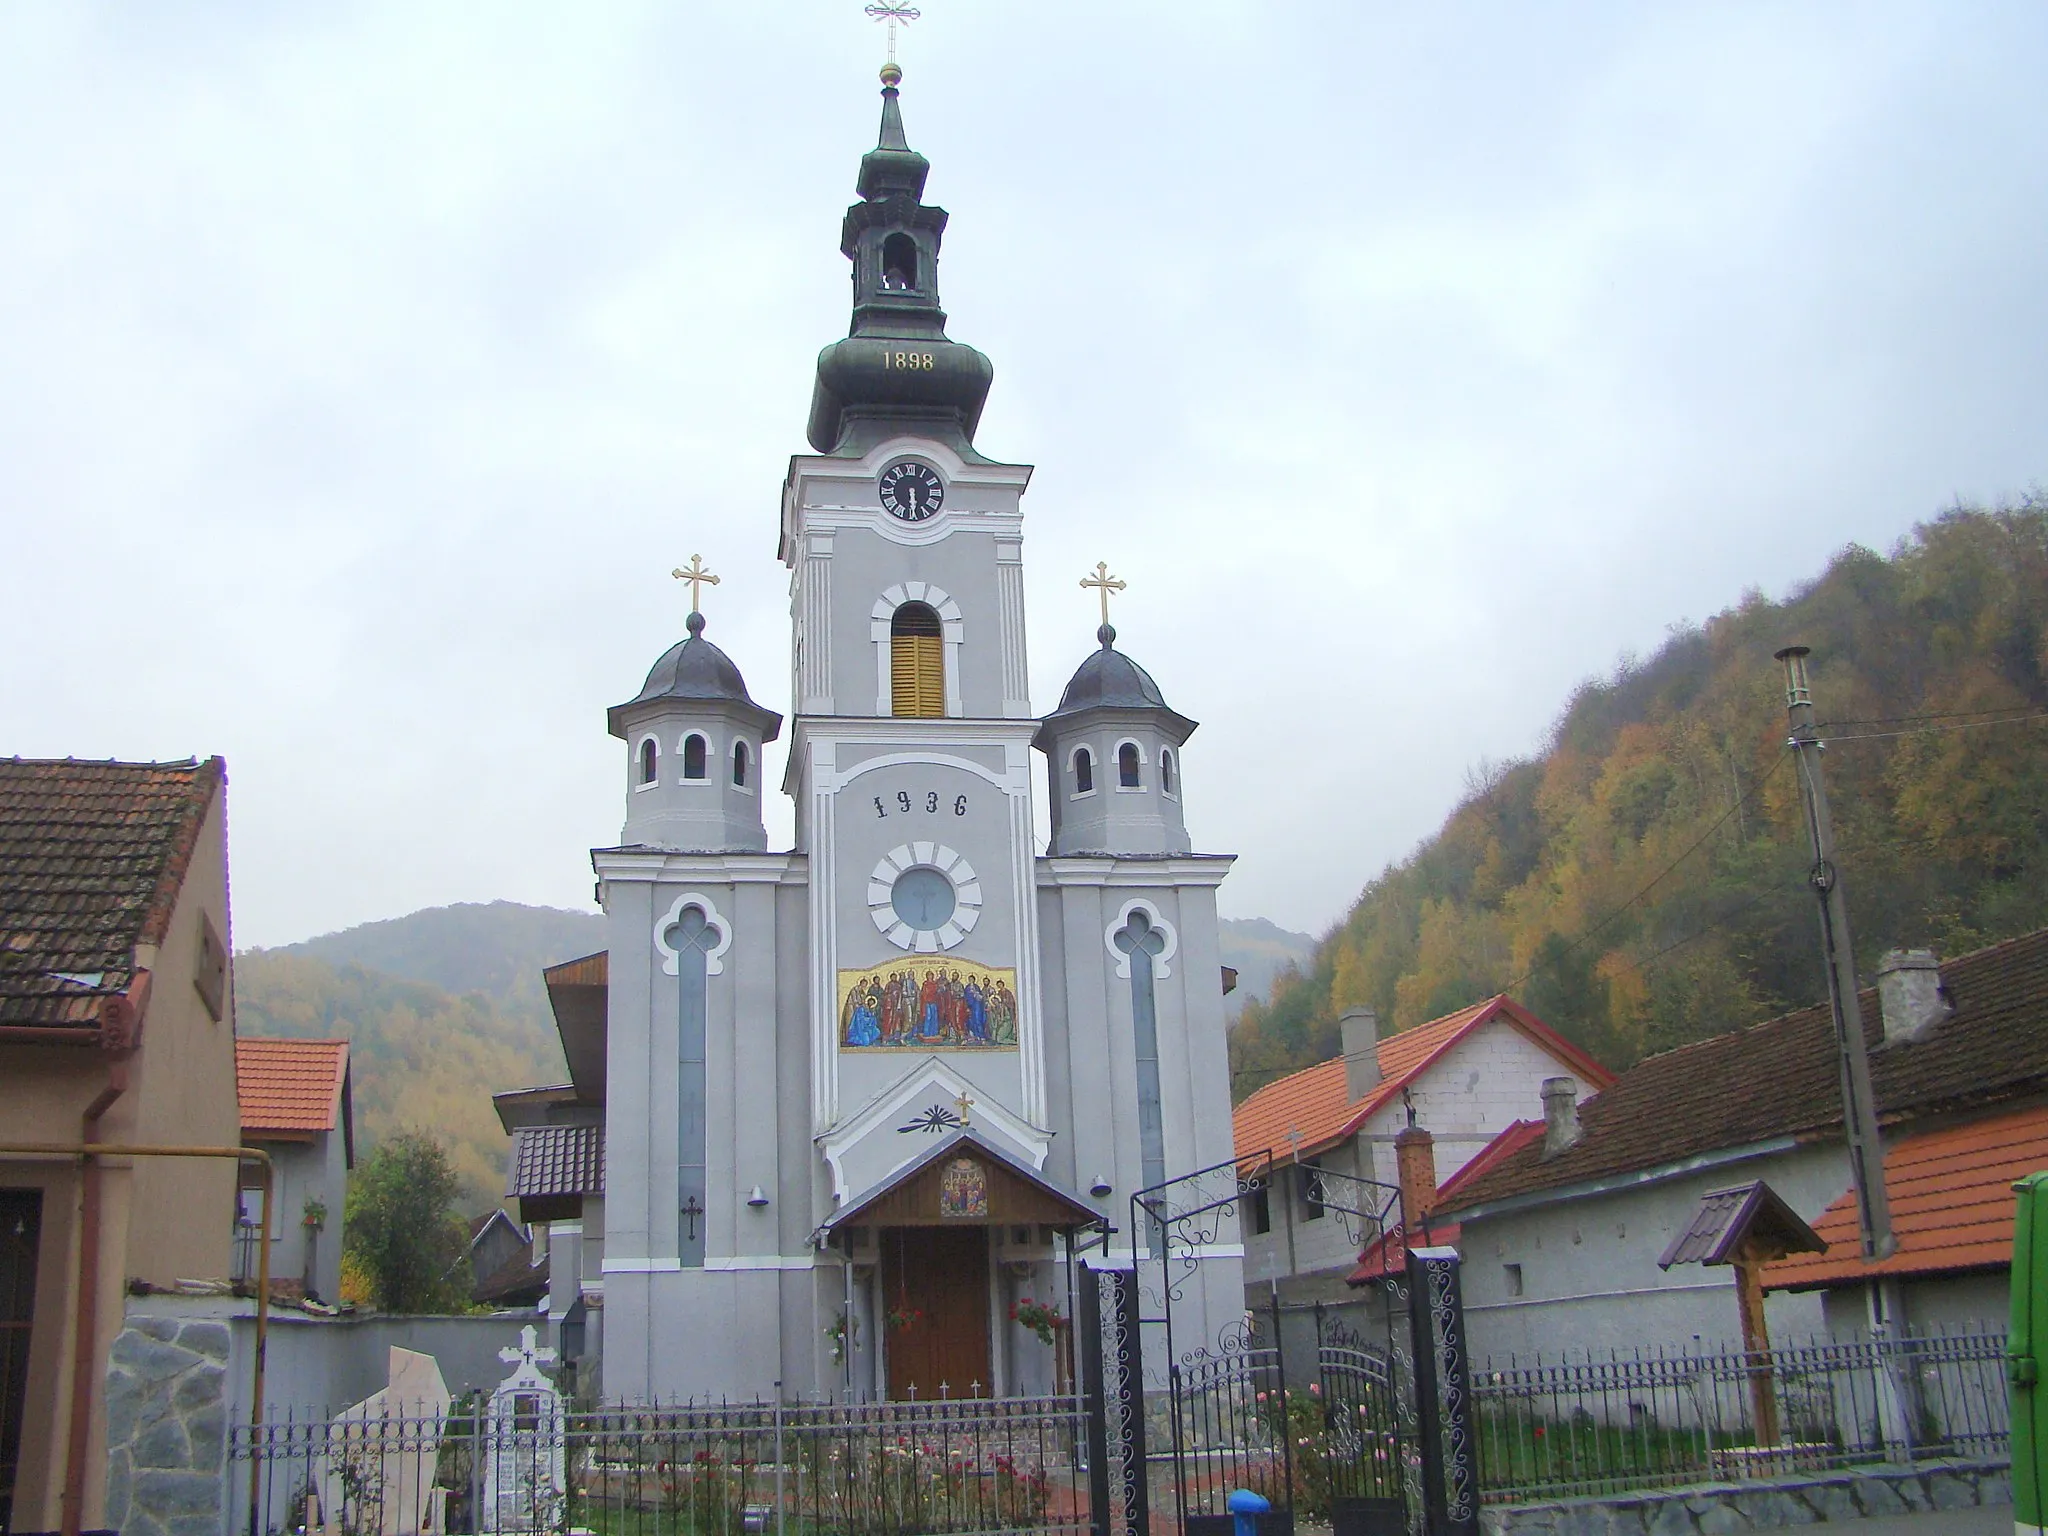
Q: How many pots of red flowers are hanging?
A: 2